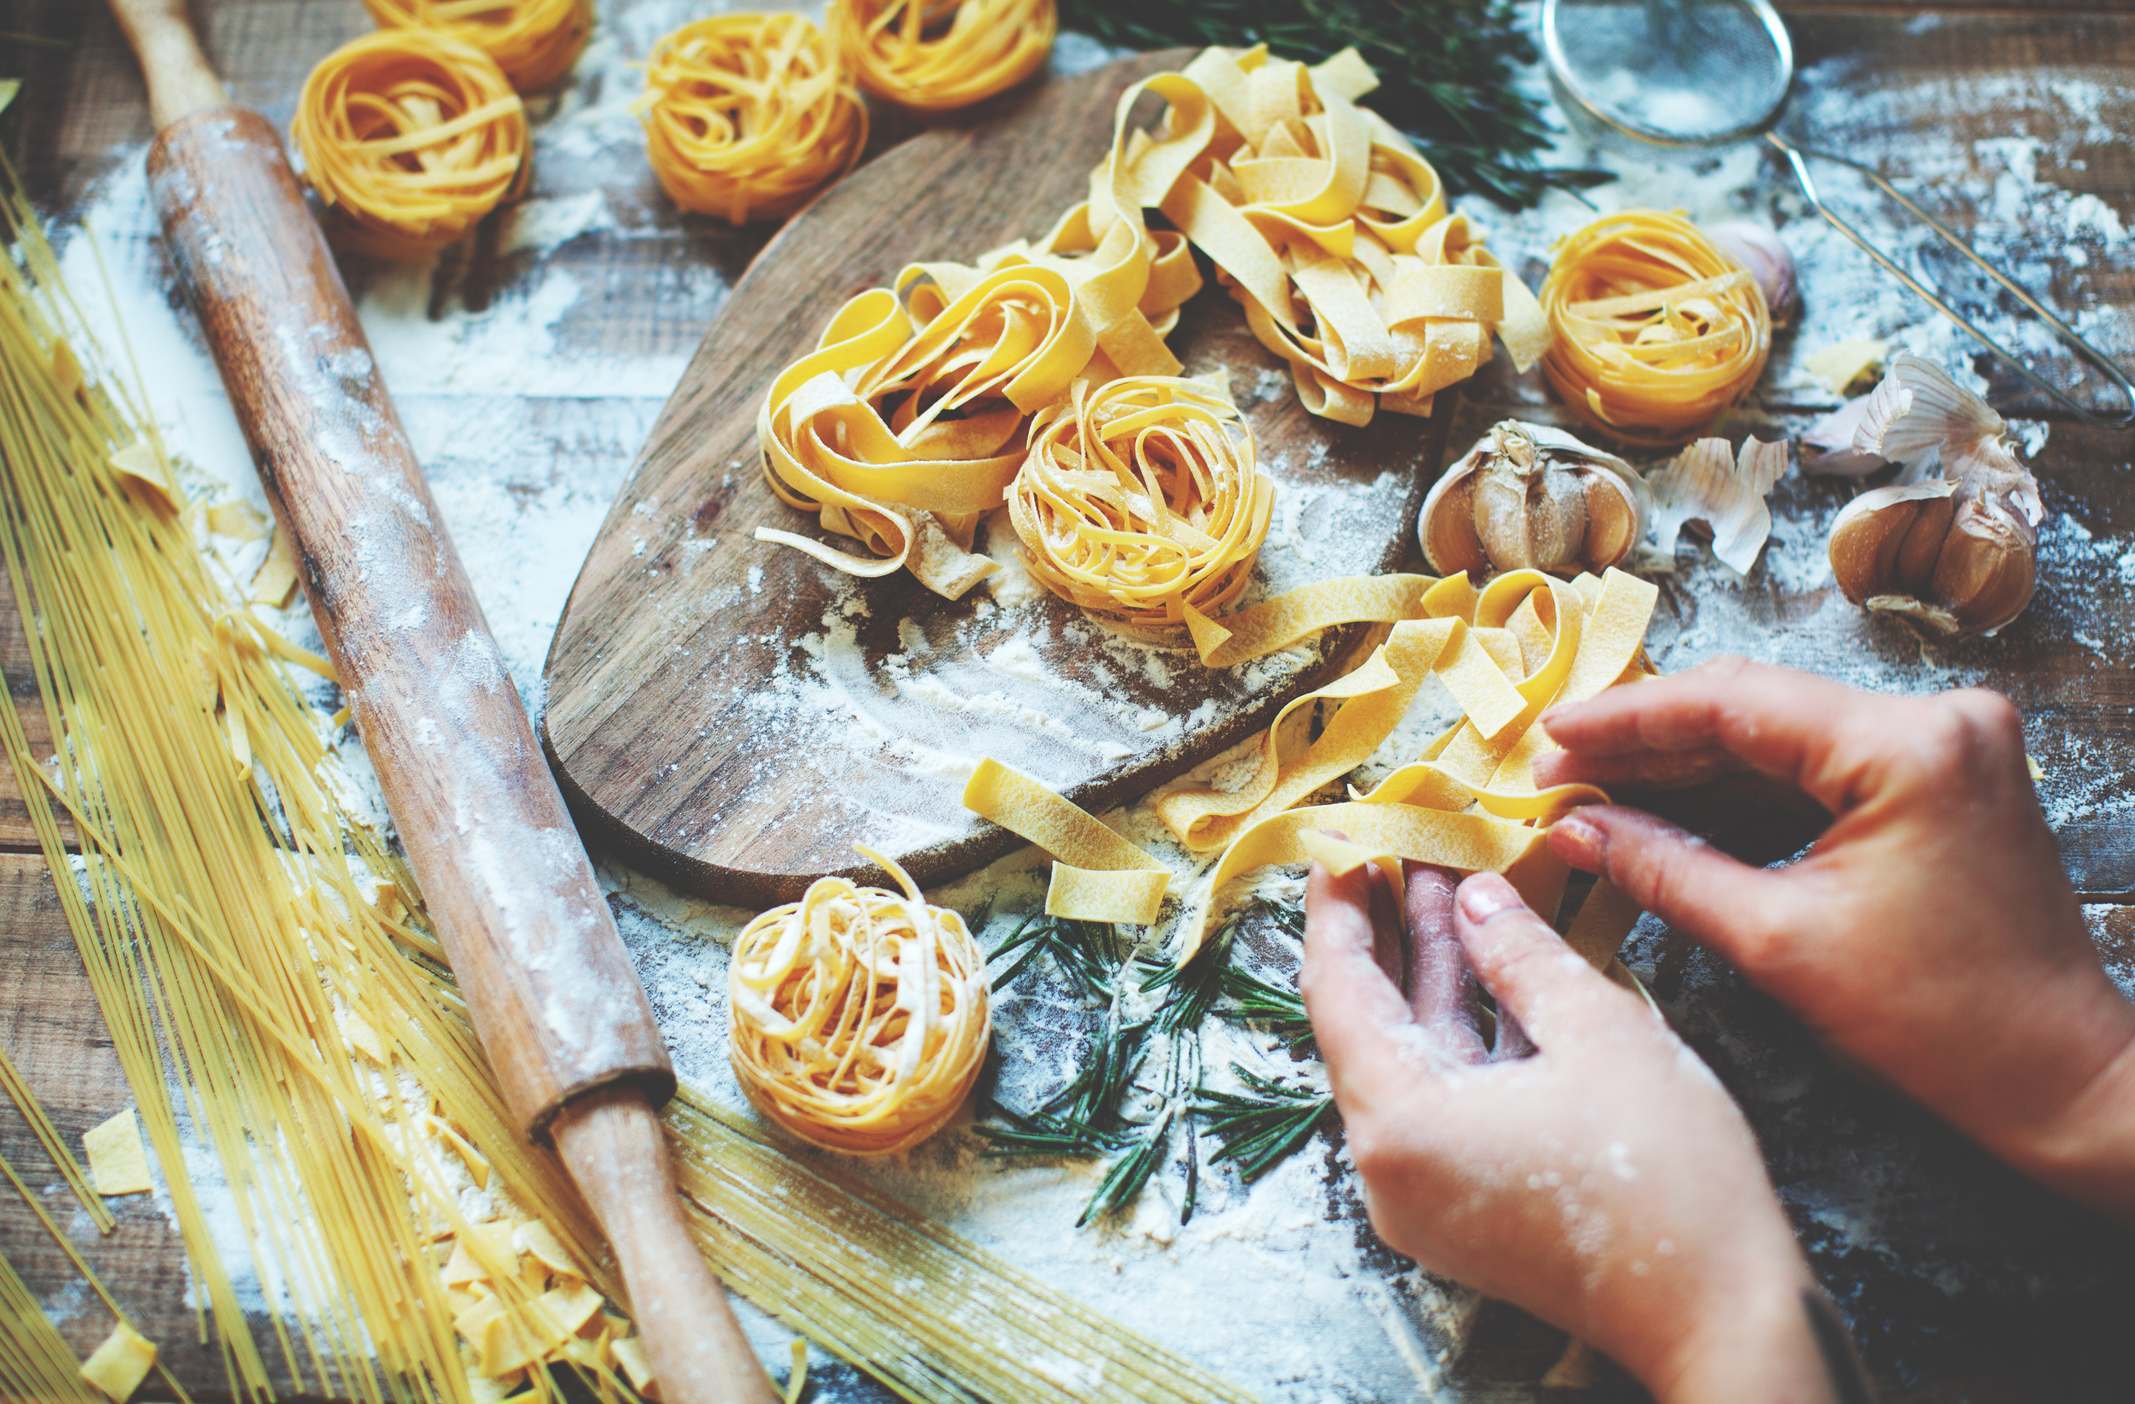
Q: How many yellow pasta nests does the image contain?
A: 7